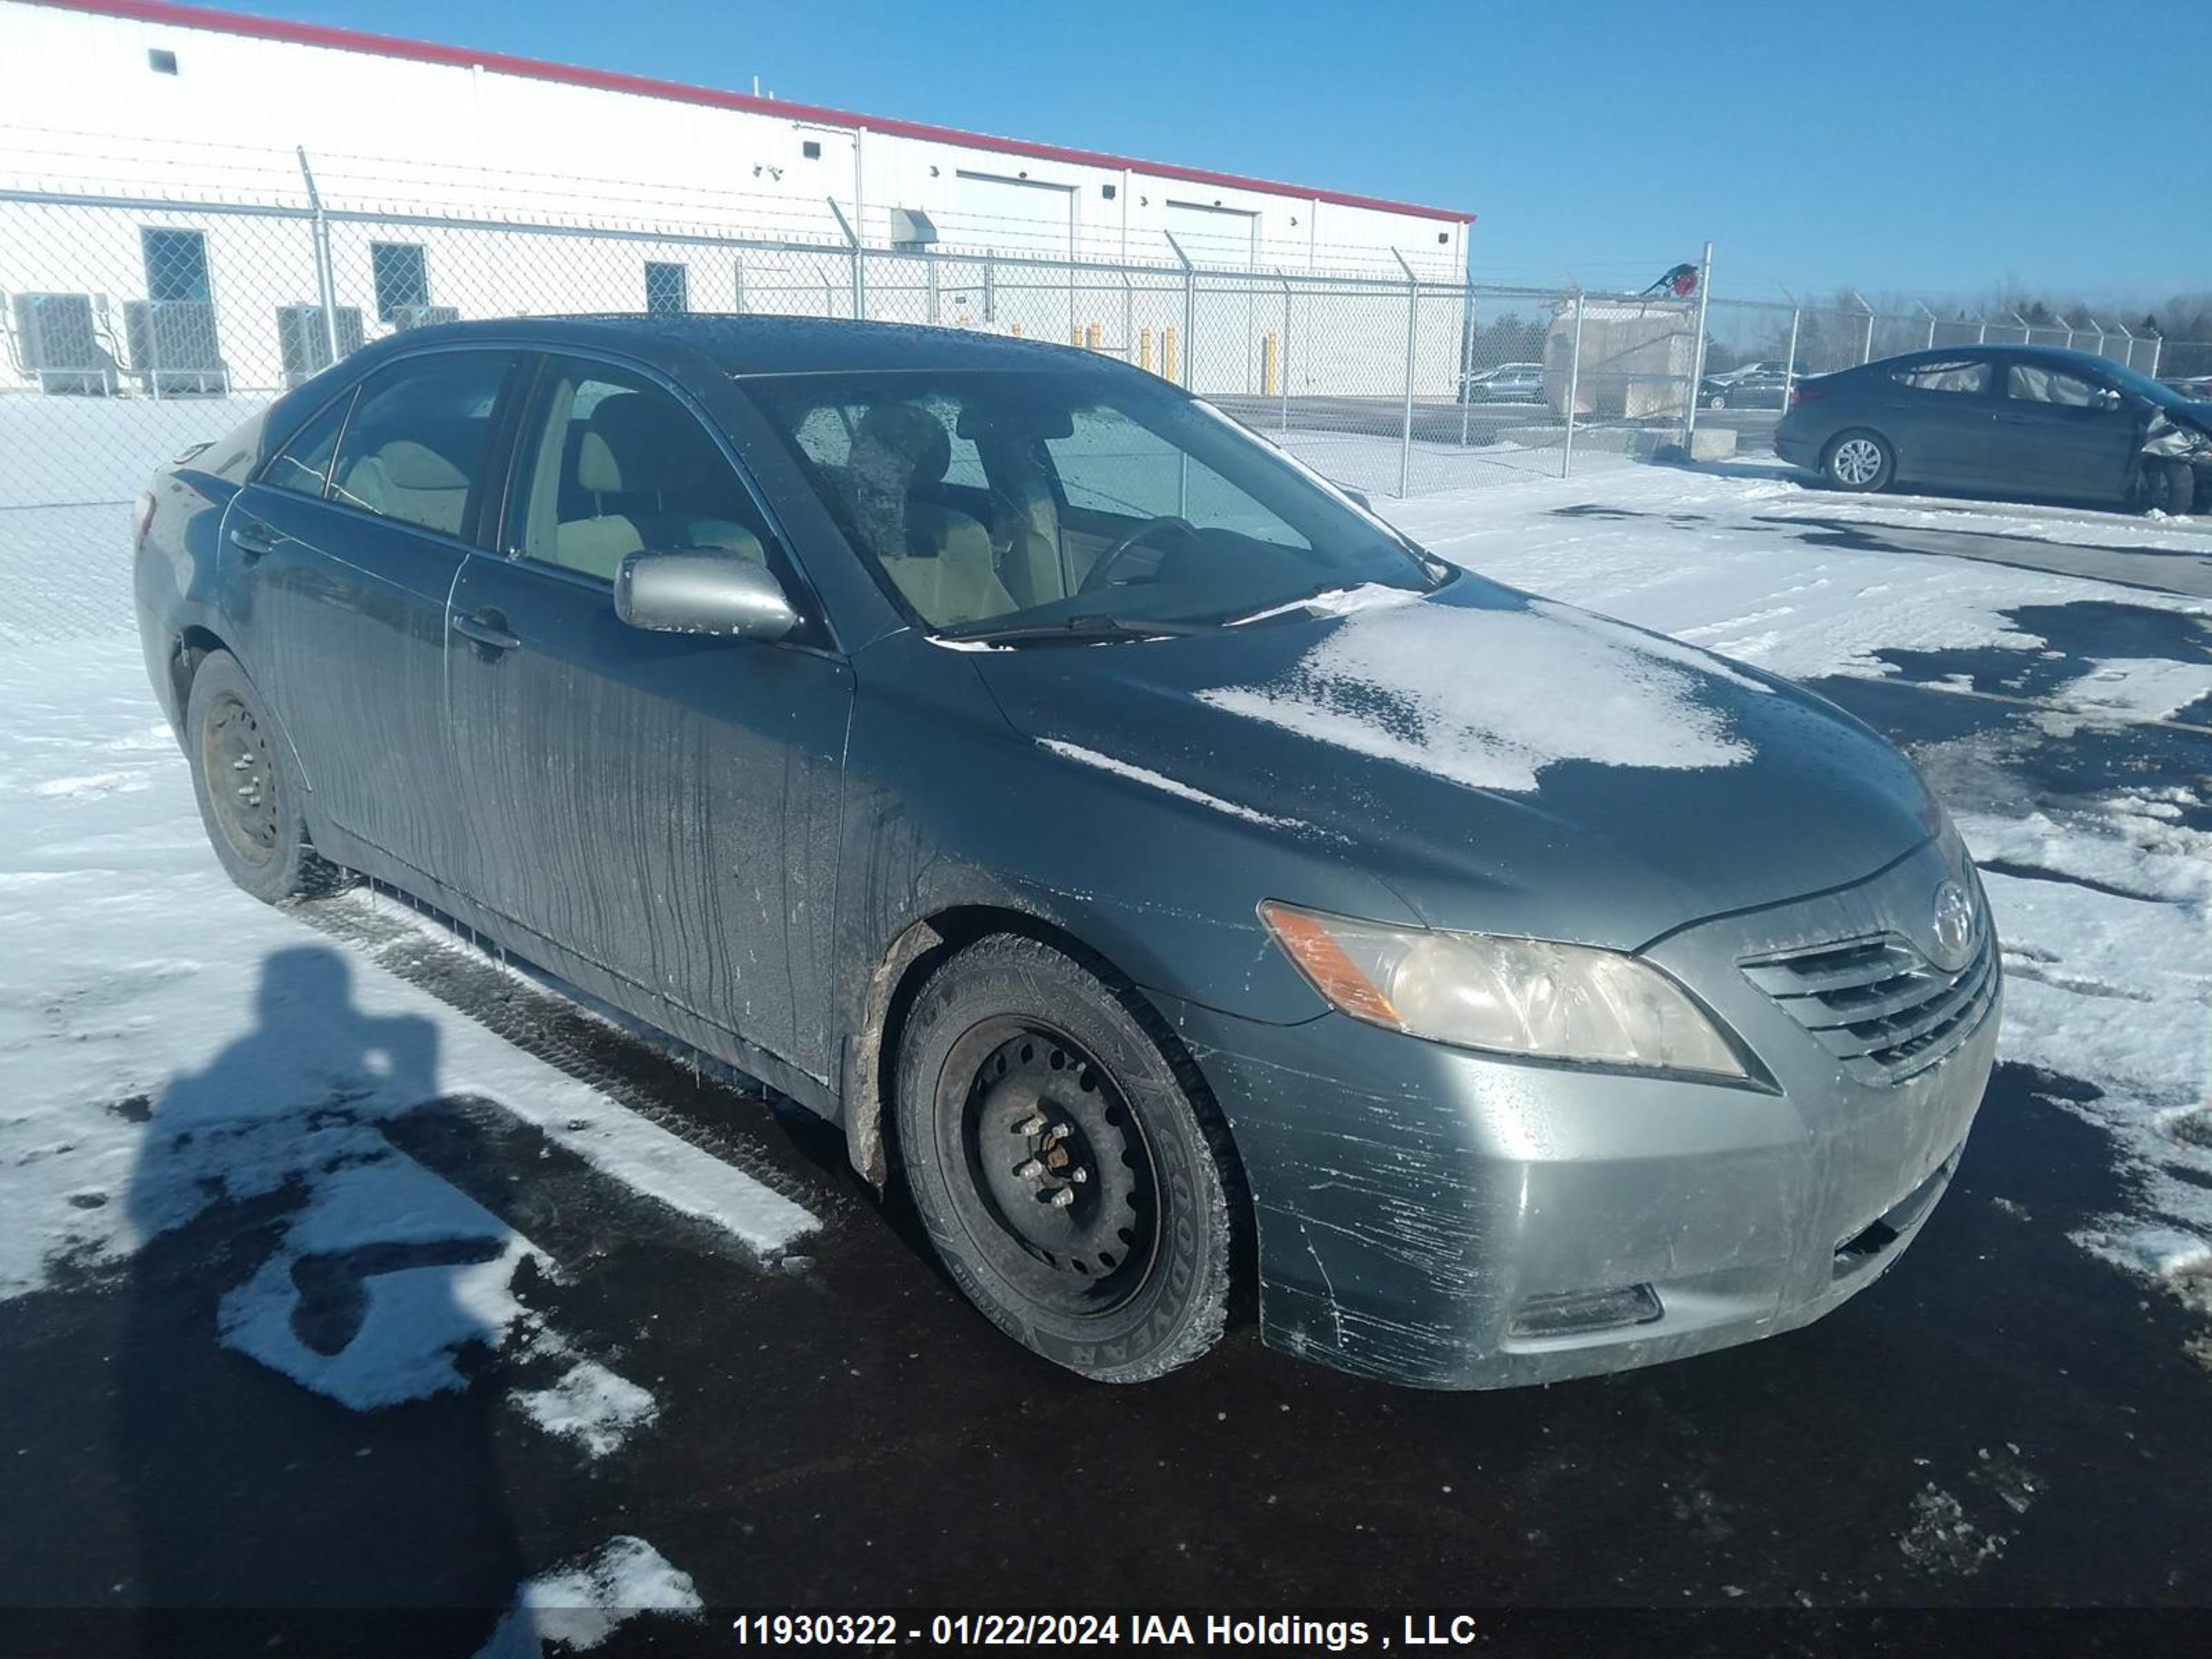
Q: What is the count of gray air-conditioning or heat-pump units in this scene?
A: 4